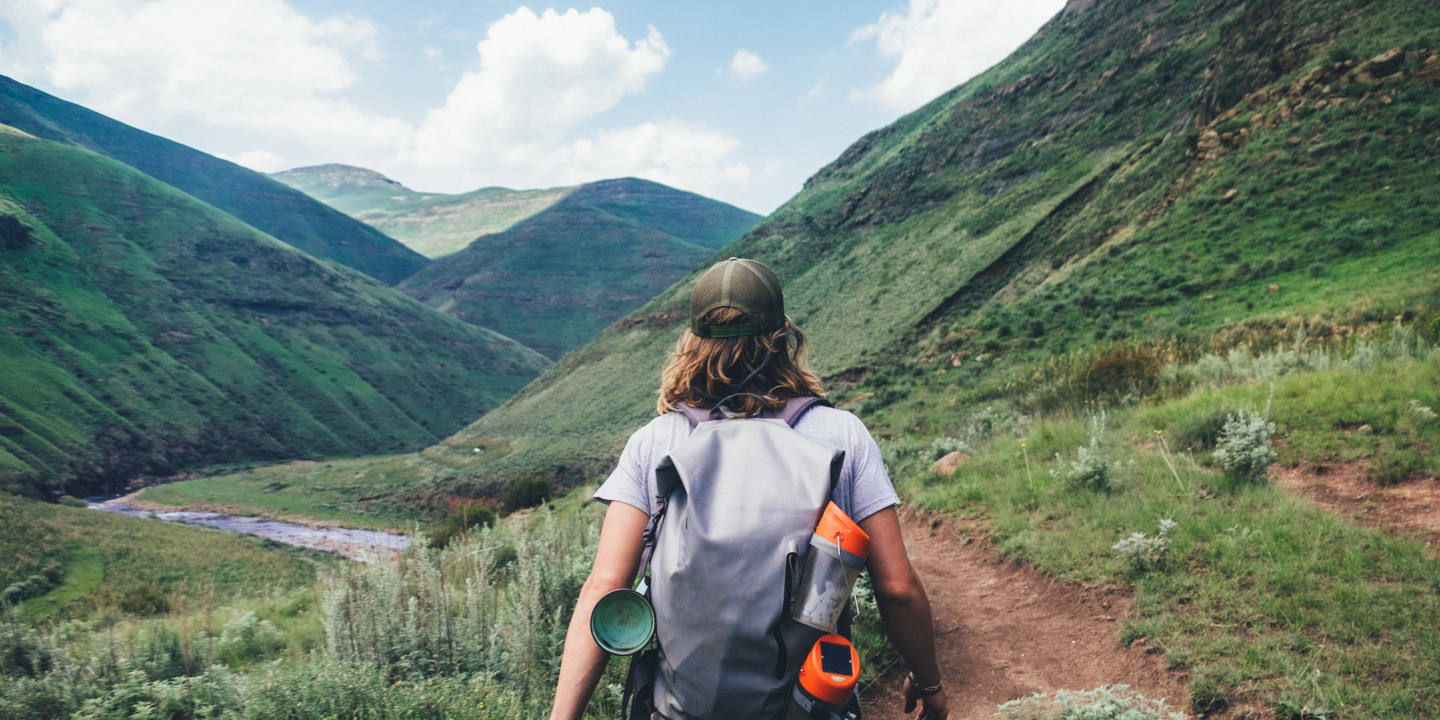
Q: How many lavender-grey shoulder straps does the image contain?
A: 2